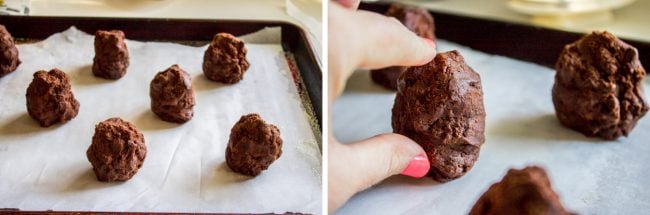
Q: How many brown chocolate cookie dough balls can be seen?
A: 11